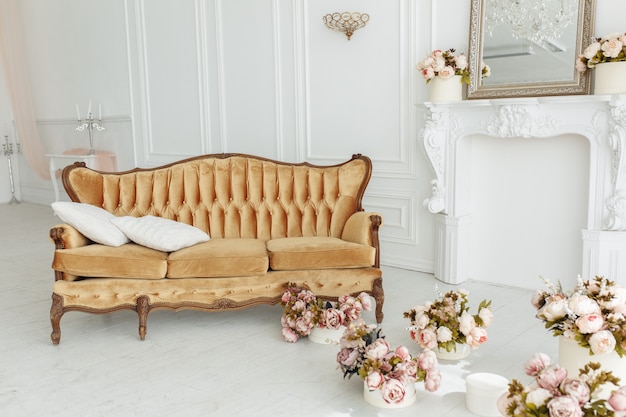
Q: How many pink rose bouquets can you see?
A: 7